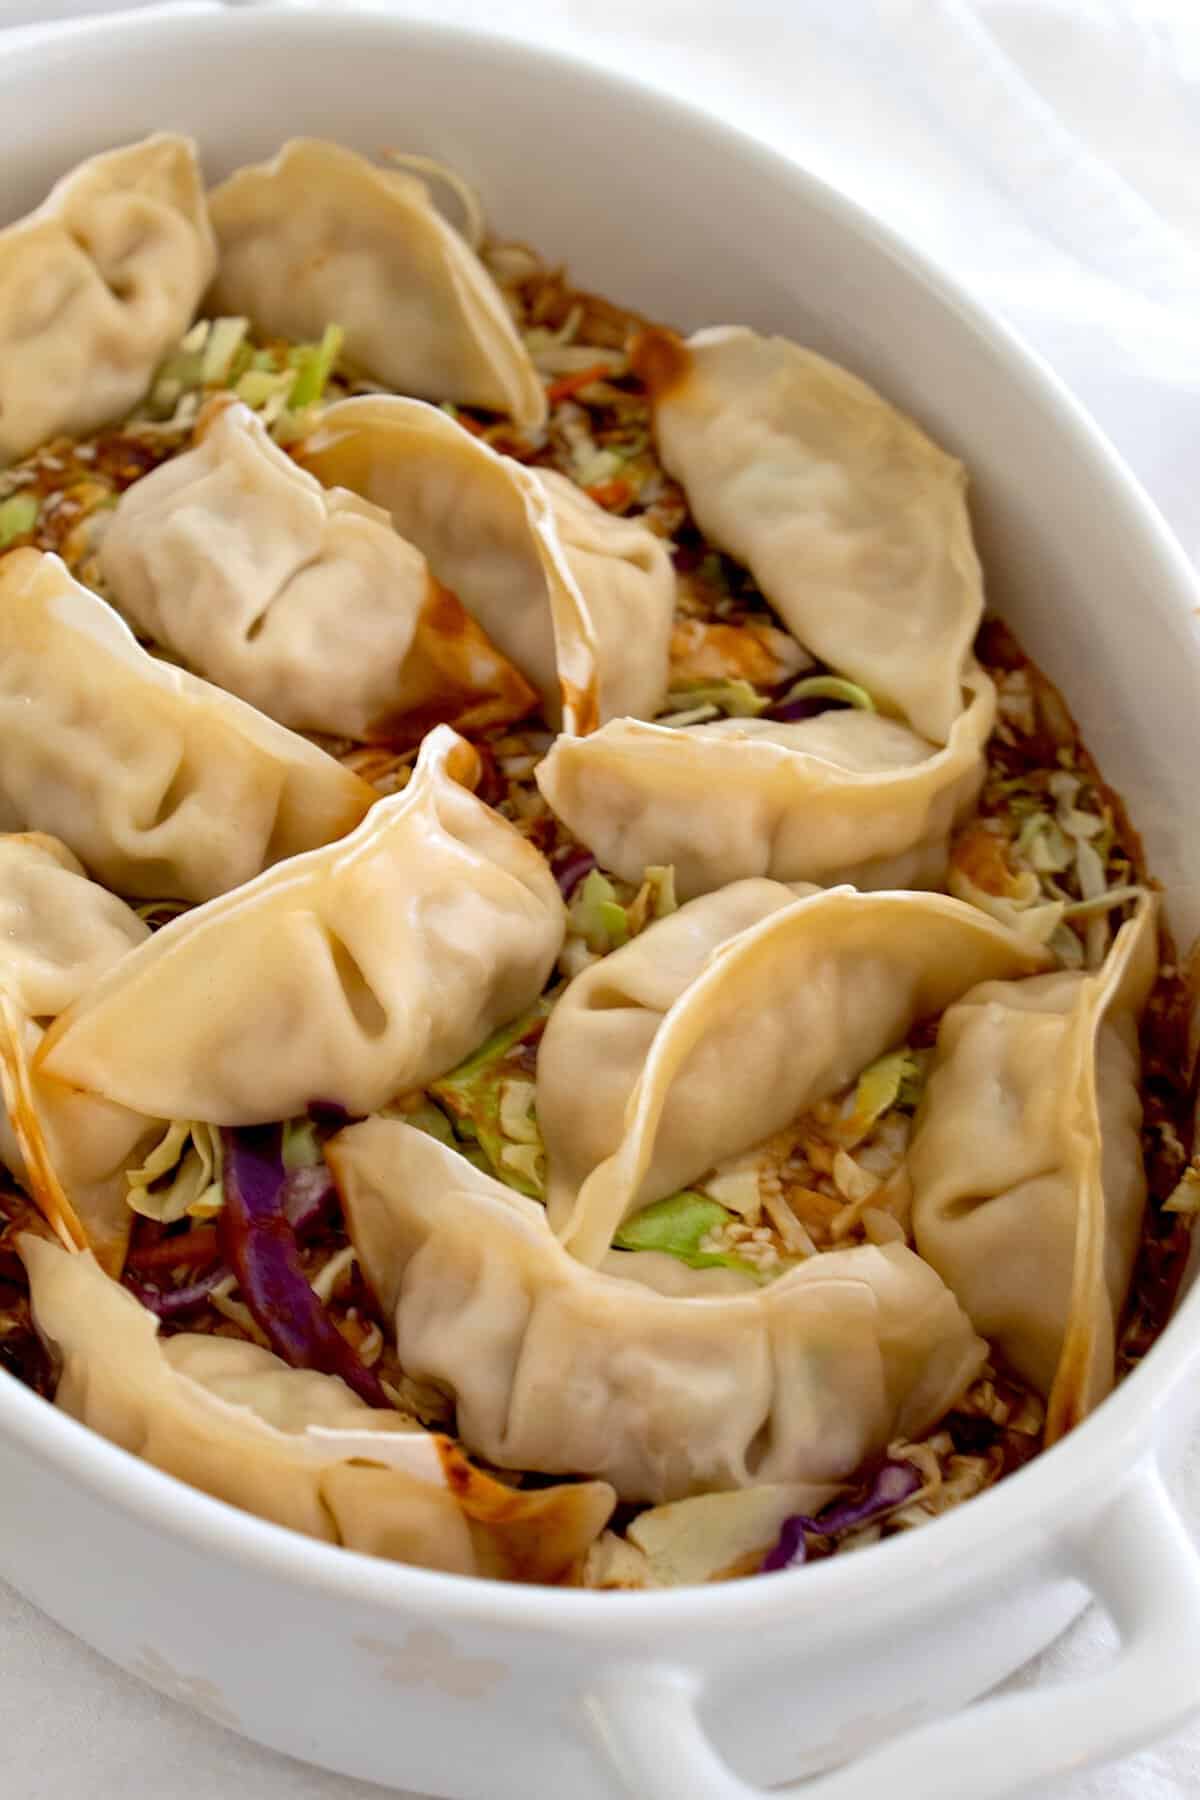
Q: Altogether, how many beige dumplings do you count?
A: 13